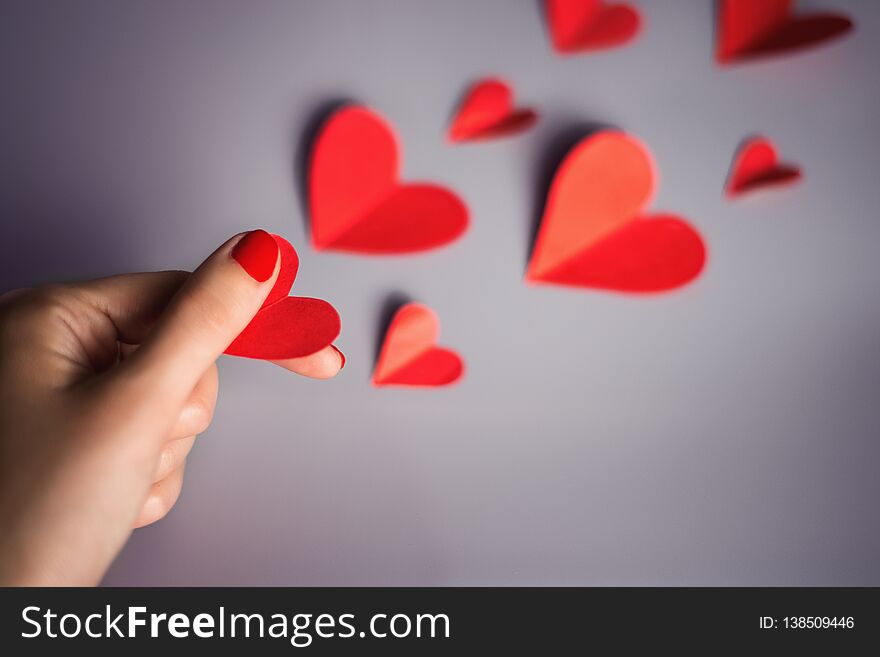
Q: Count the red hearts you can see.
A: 8